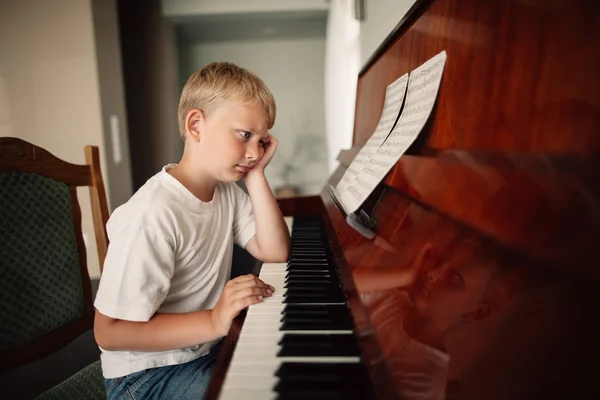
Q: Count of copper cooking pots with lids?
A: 0